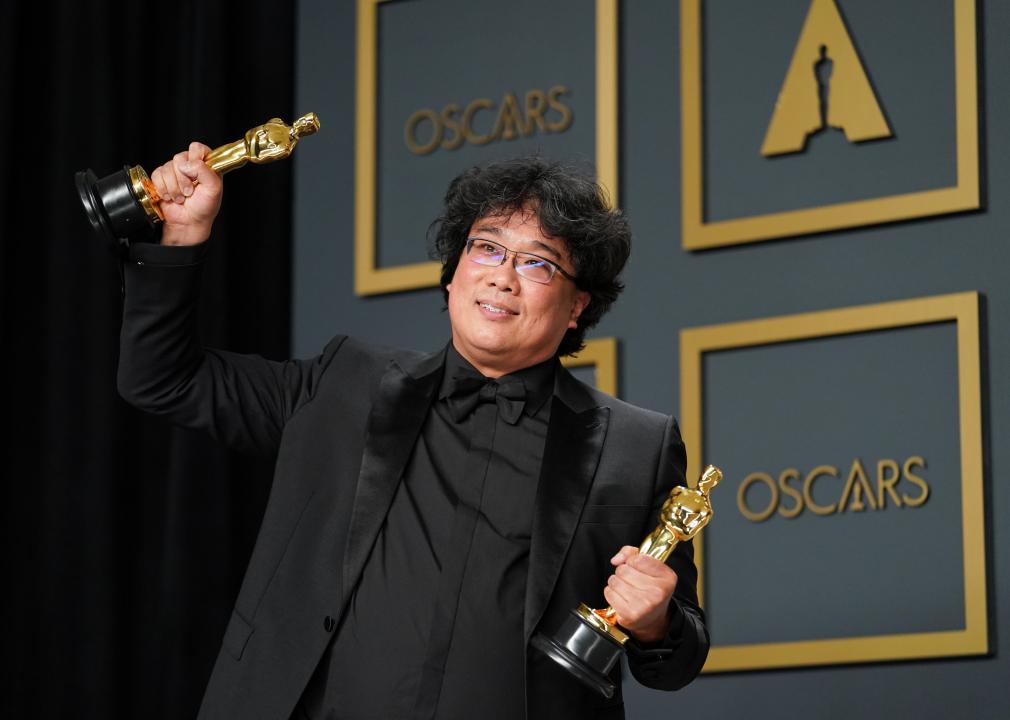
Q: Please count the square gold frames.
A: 4